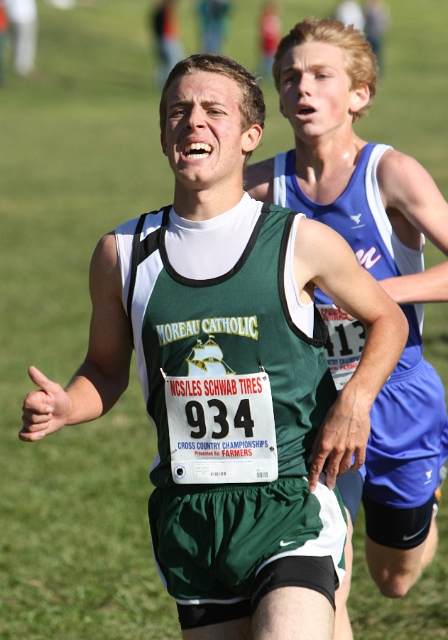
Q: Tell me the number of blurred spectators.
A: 7